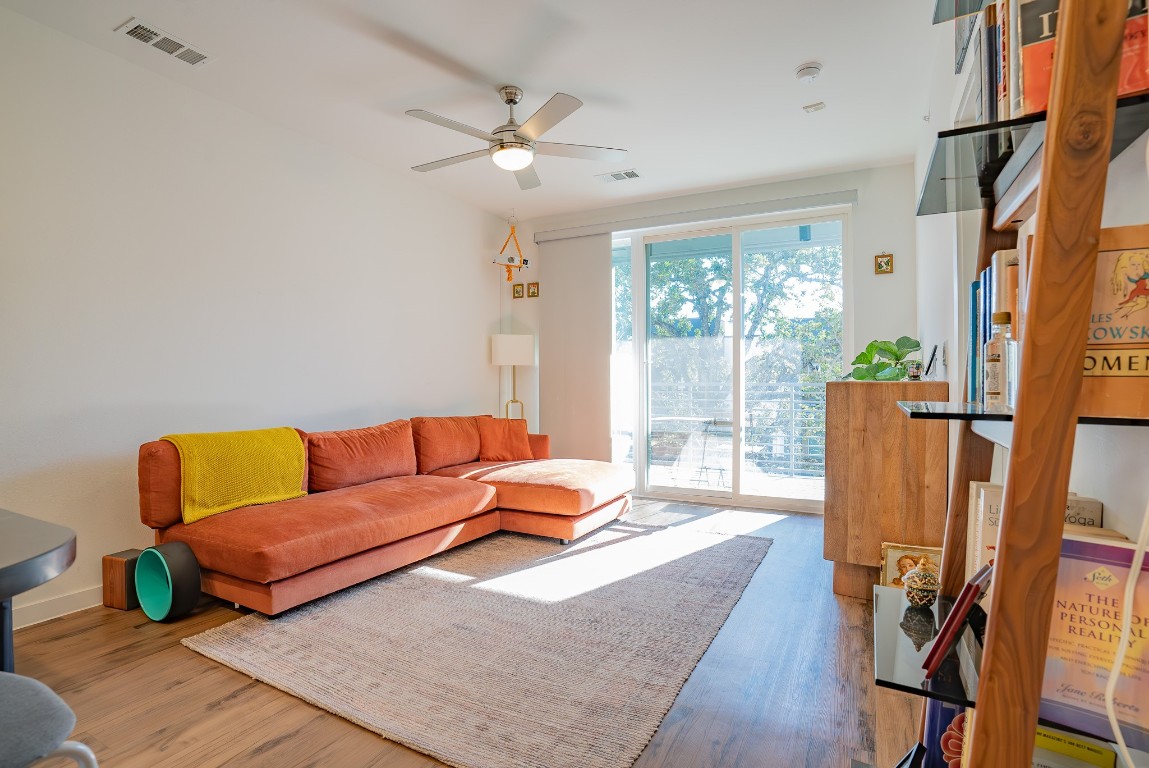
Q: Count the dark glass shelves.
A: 4